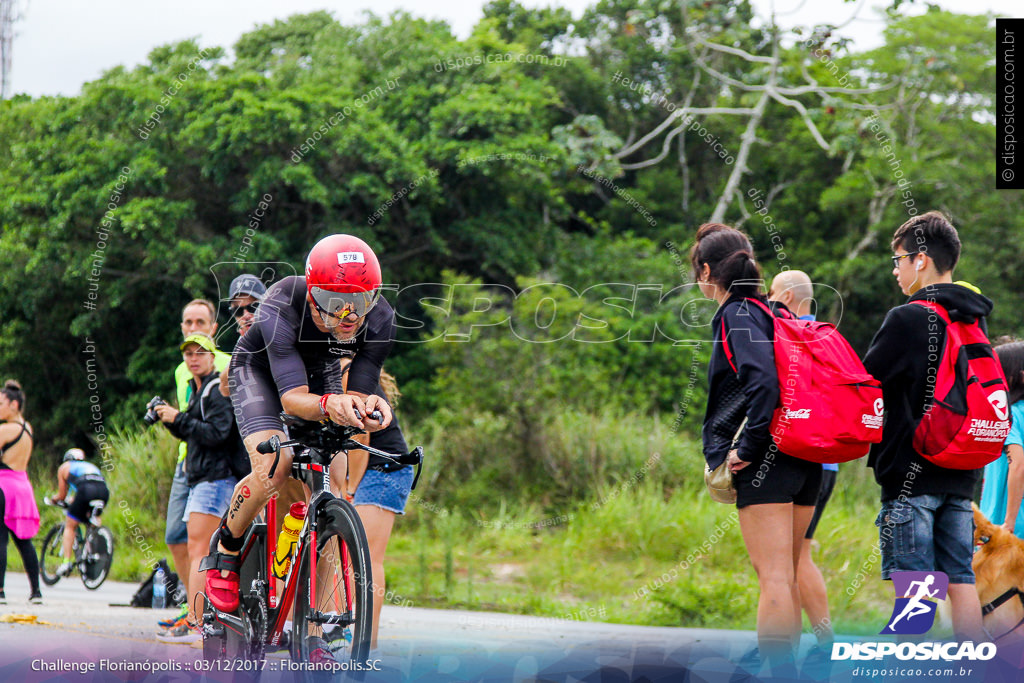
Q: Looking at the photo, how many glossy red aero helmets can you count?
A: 1